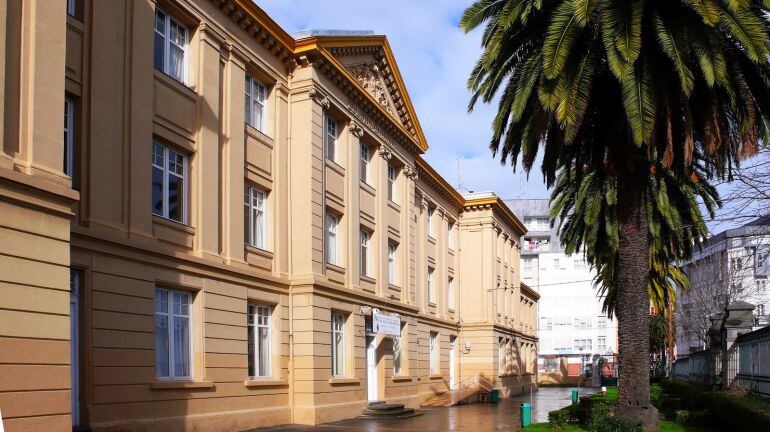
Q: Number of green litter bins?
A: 3